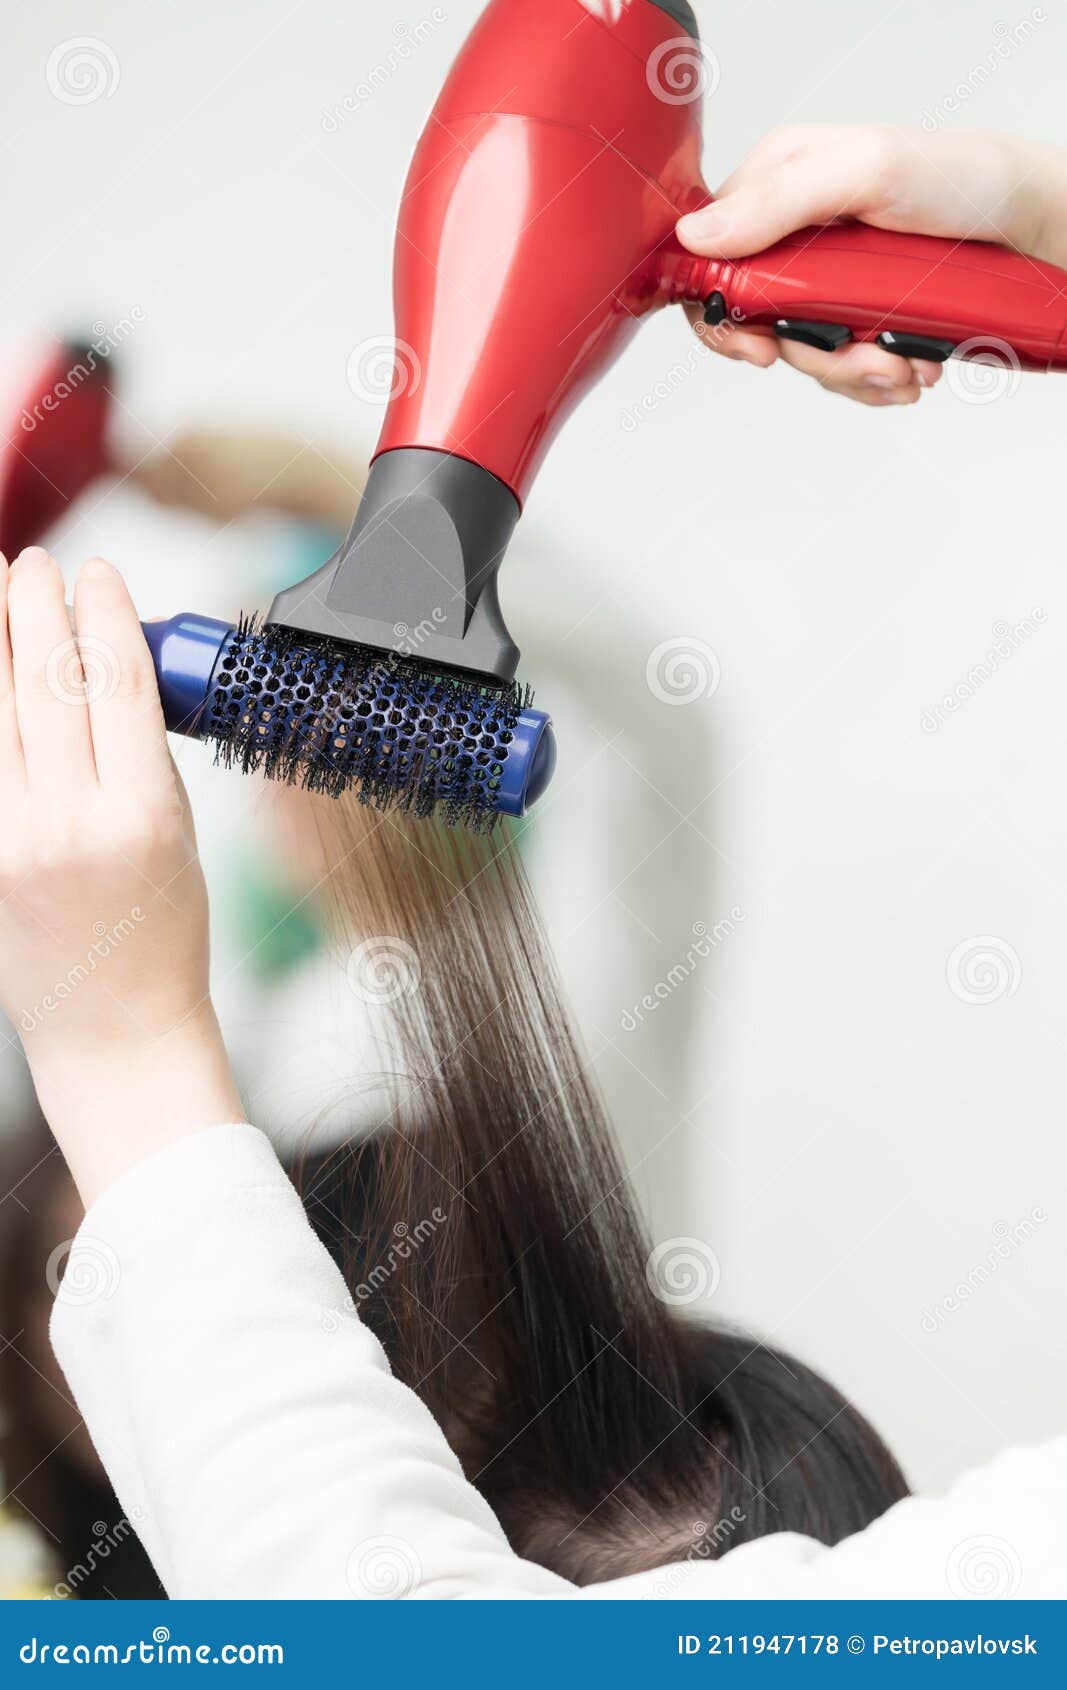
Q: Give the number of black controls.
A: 3